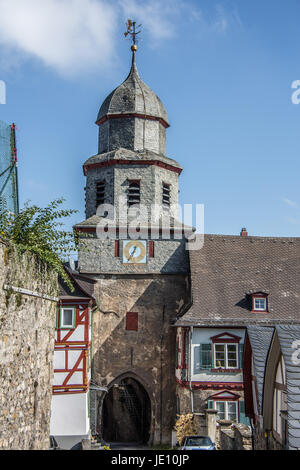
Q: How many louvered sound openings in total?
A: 3